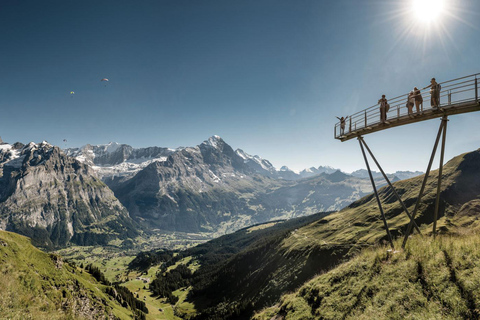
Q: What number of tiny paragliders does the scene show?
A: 3